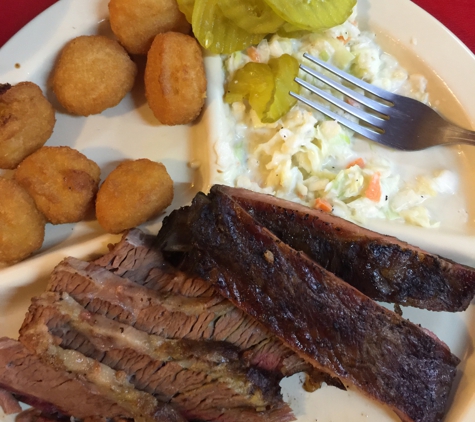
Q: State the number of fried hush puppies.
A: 7